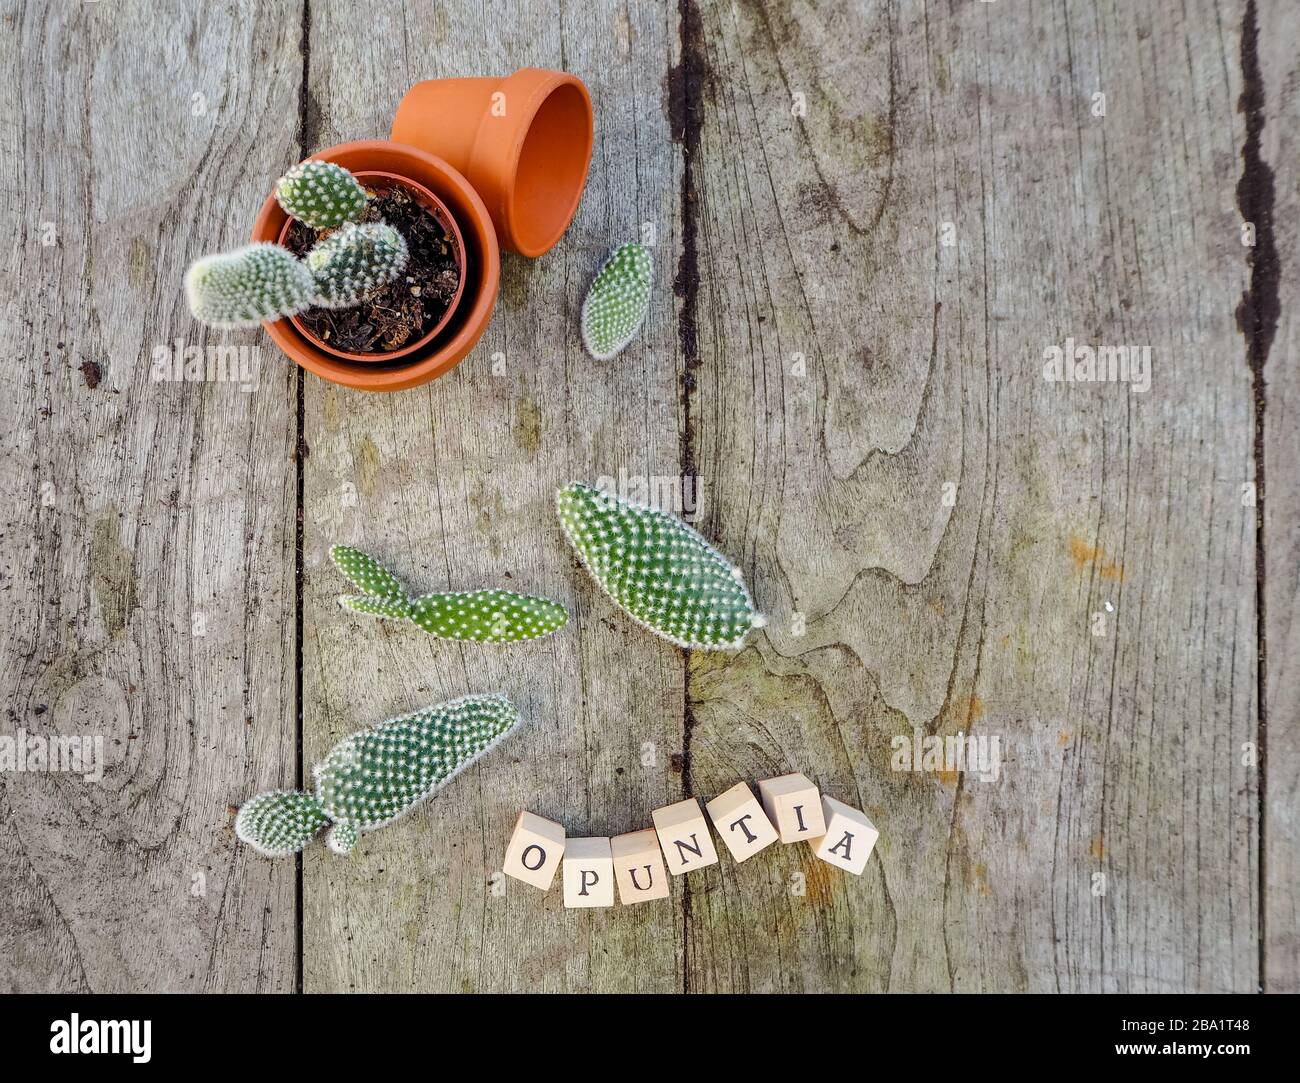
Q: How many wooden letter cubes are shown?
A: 7